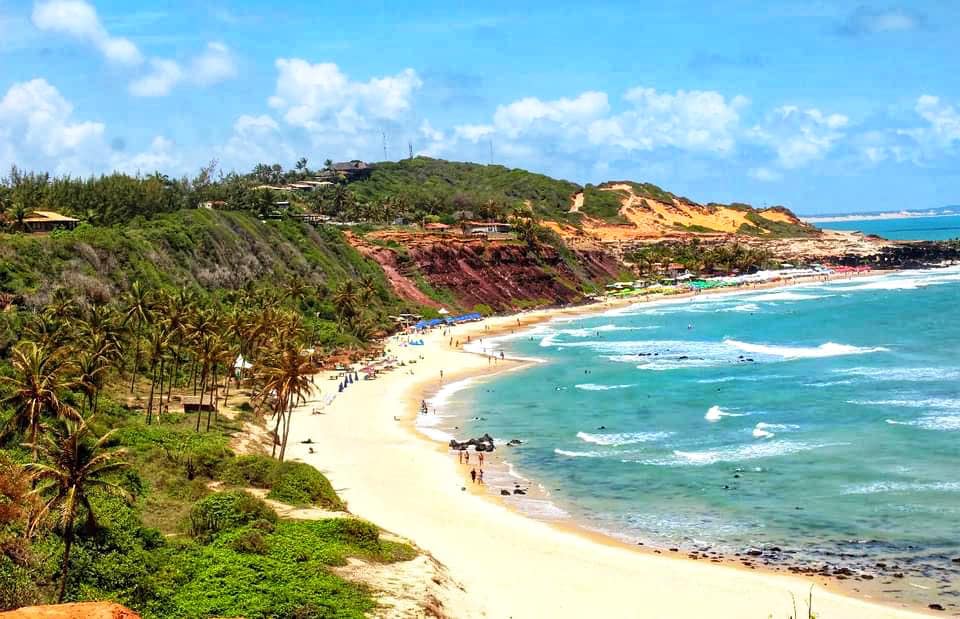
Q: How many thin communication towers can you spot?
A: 3